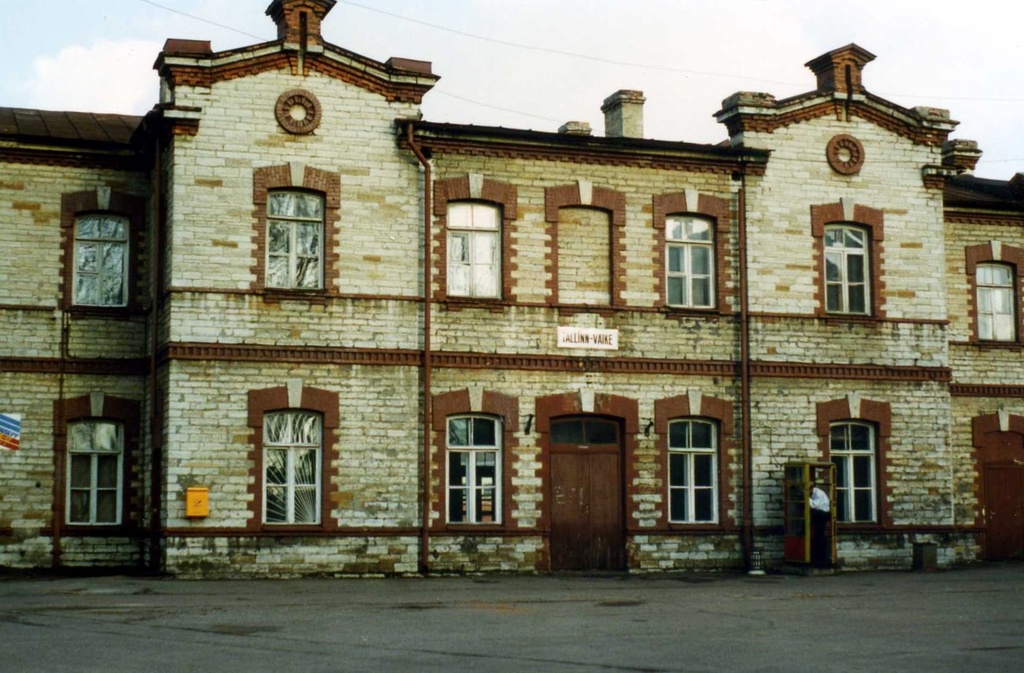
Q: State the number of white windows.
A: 11